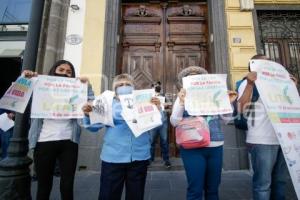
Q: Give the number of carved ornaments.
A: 2